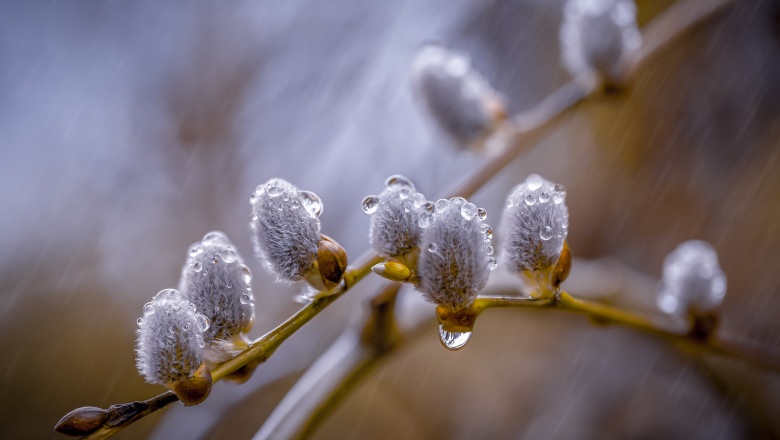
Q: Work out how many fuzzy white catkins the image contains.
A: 9